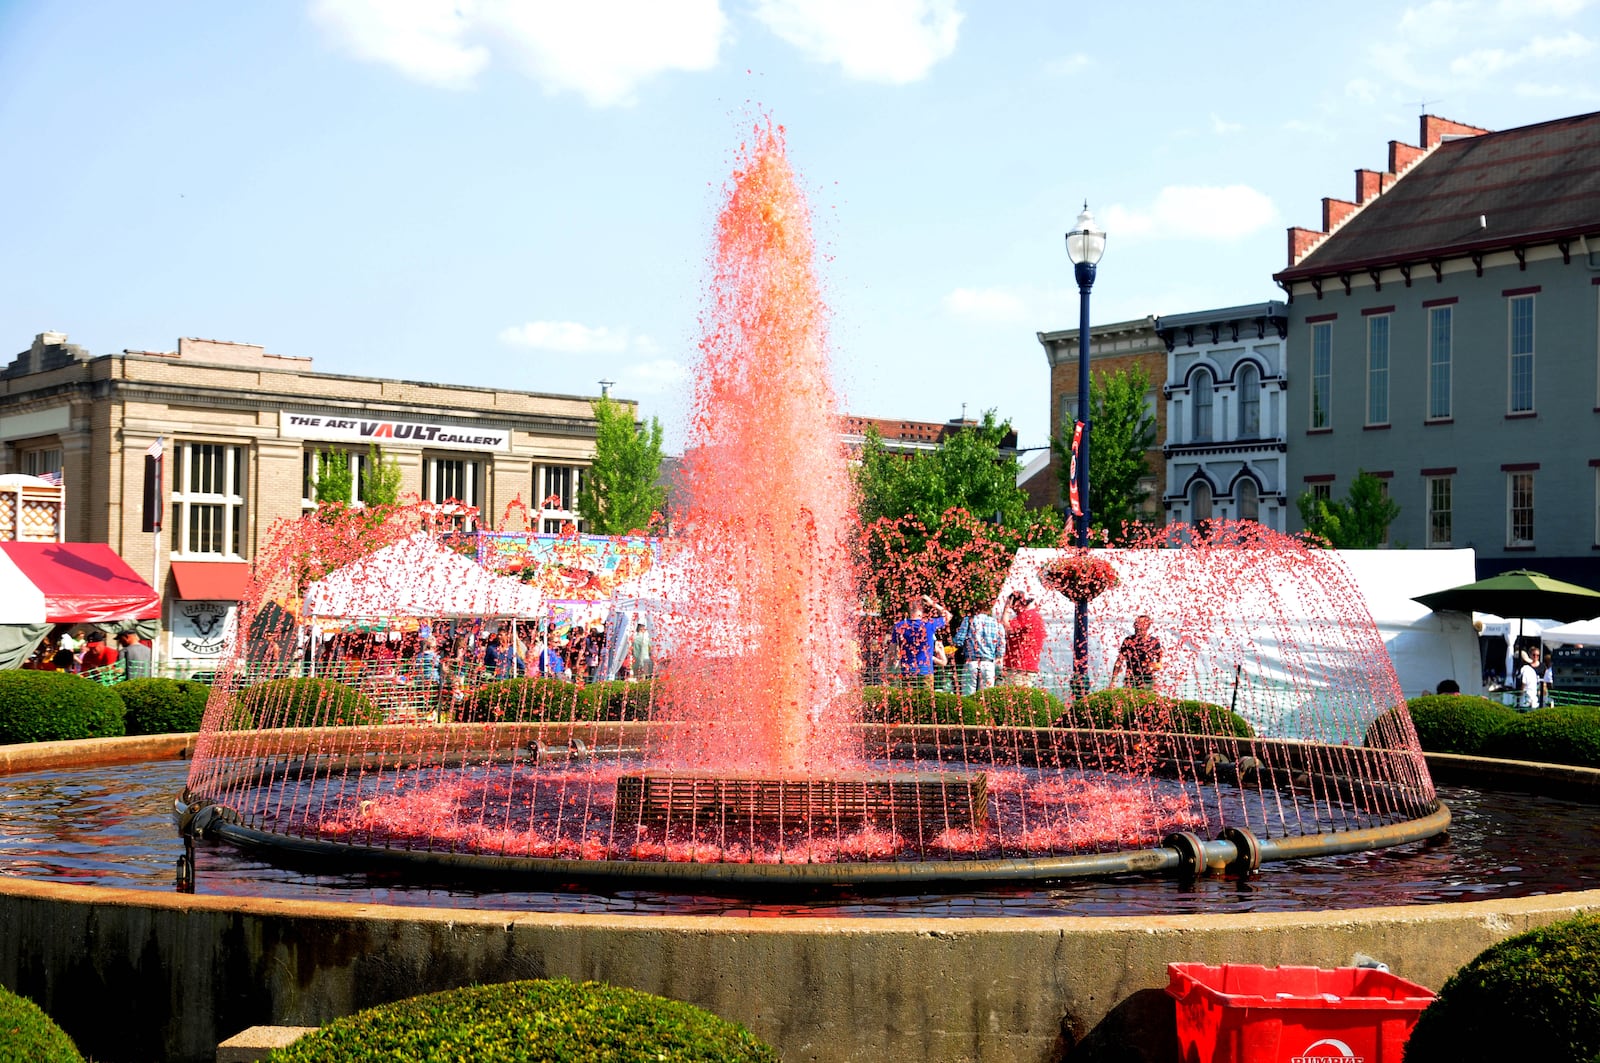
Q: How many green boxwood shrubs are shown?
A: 14